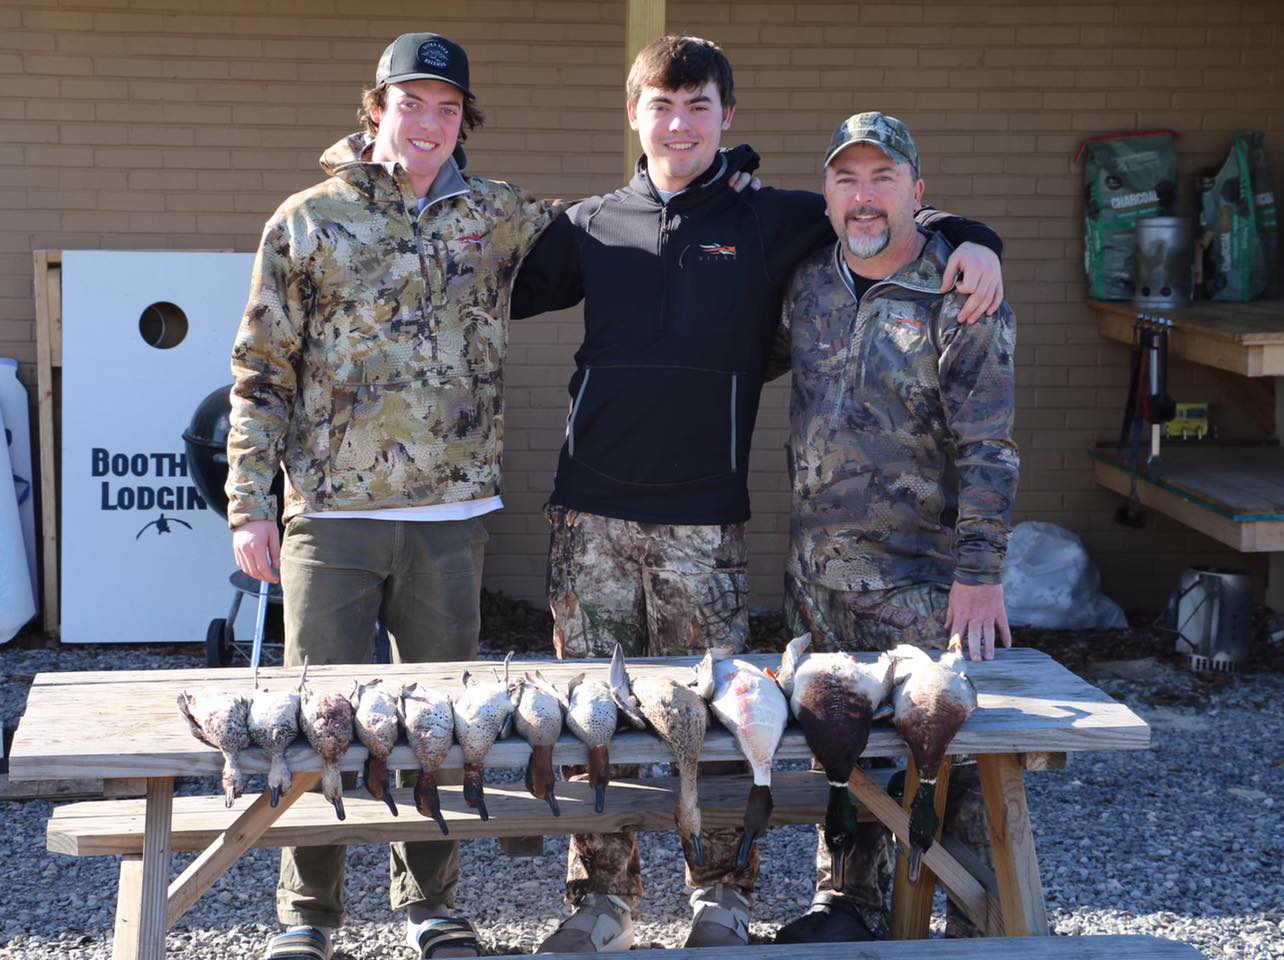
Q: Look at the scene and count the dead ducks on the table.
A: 12